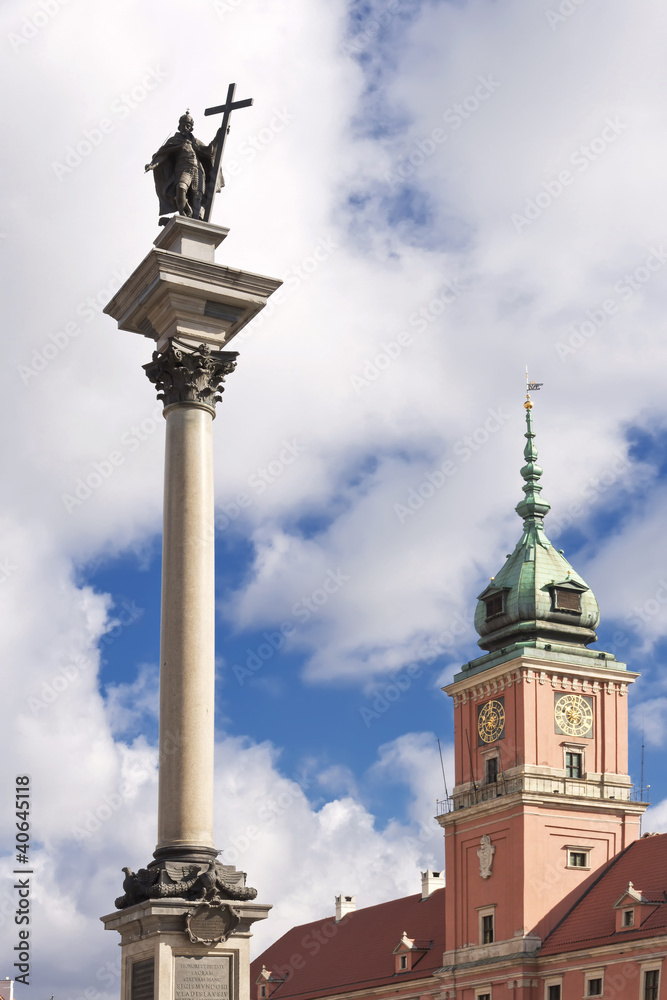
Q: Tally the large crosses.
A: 1